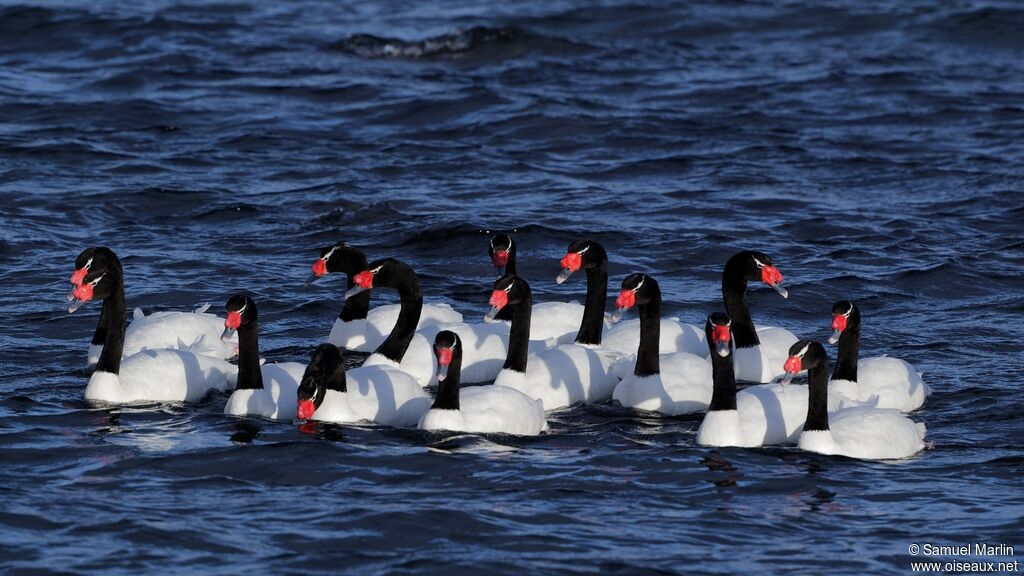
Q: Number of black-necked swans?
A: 15